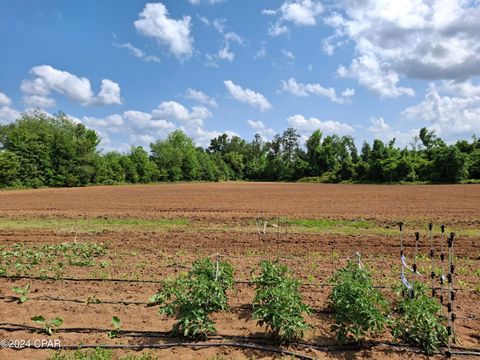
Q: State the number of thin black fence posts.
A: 6